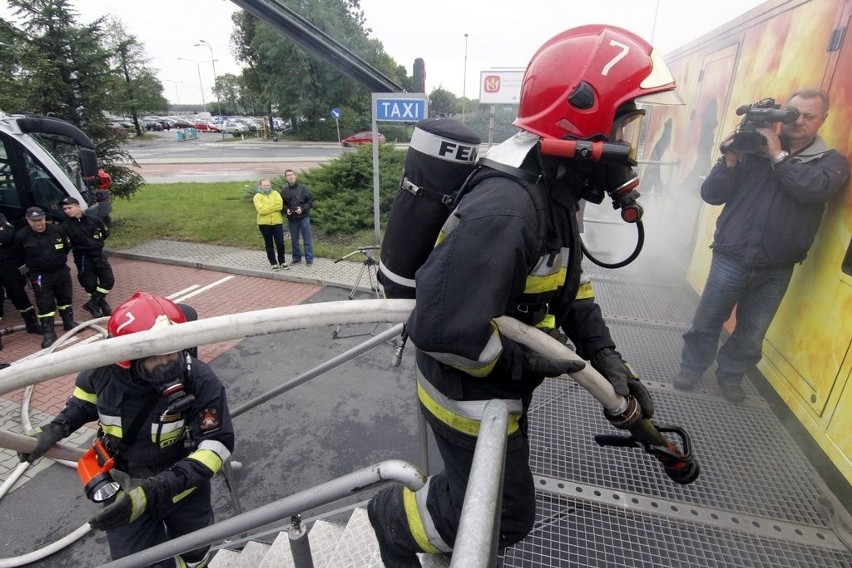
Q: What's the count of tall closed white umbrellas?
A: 0